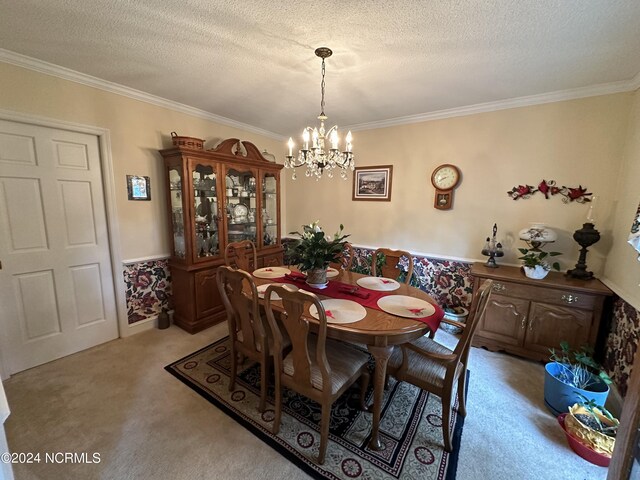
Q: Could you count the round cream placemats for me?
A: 6